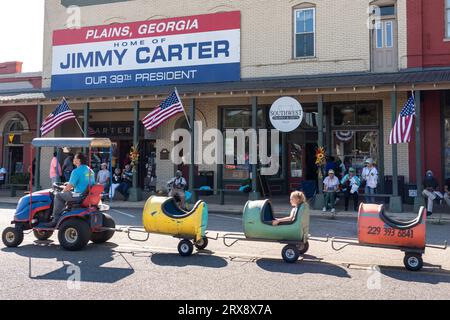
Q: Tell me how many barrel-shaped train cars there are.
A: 3